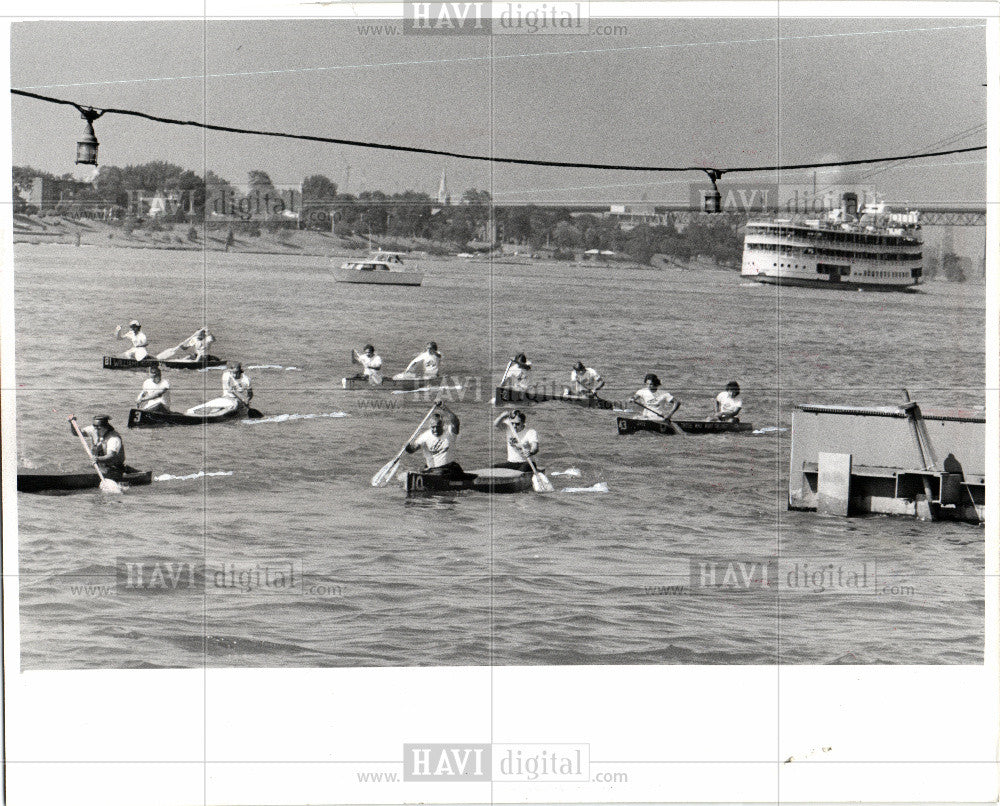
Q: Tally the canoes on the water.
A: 7